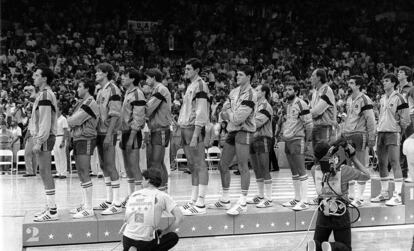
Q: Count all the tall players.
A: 12